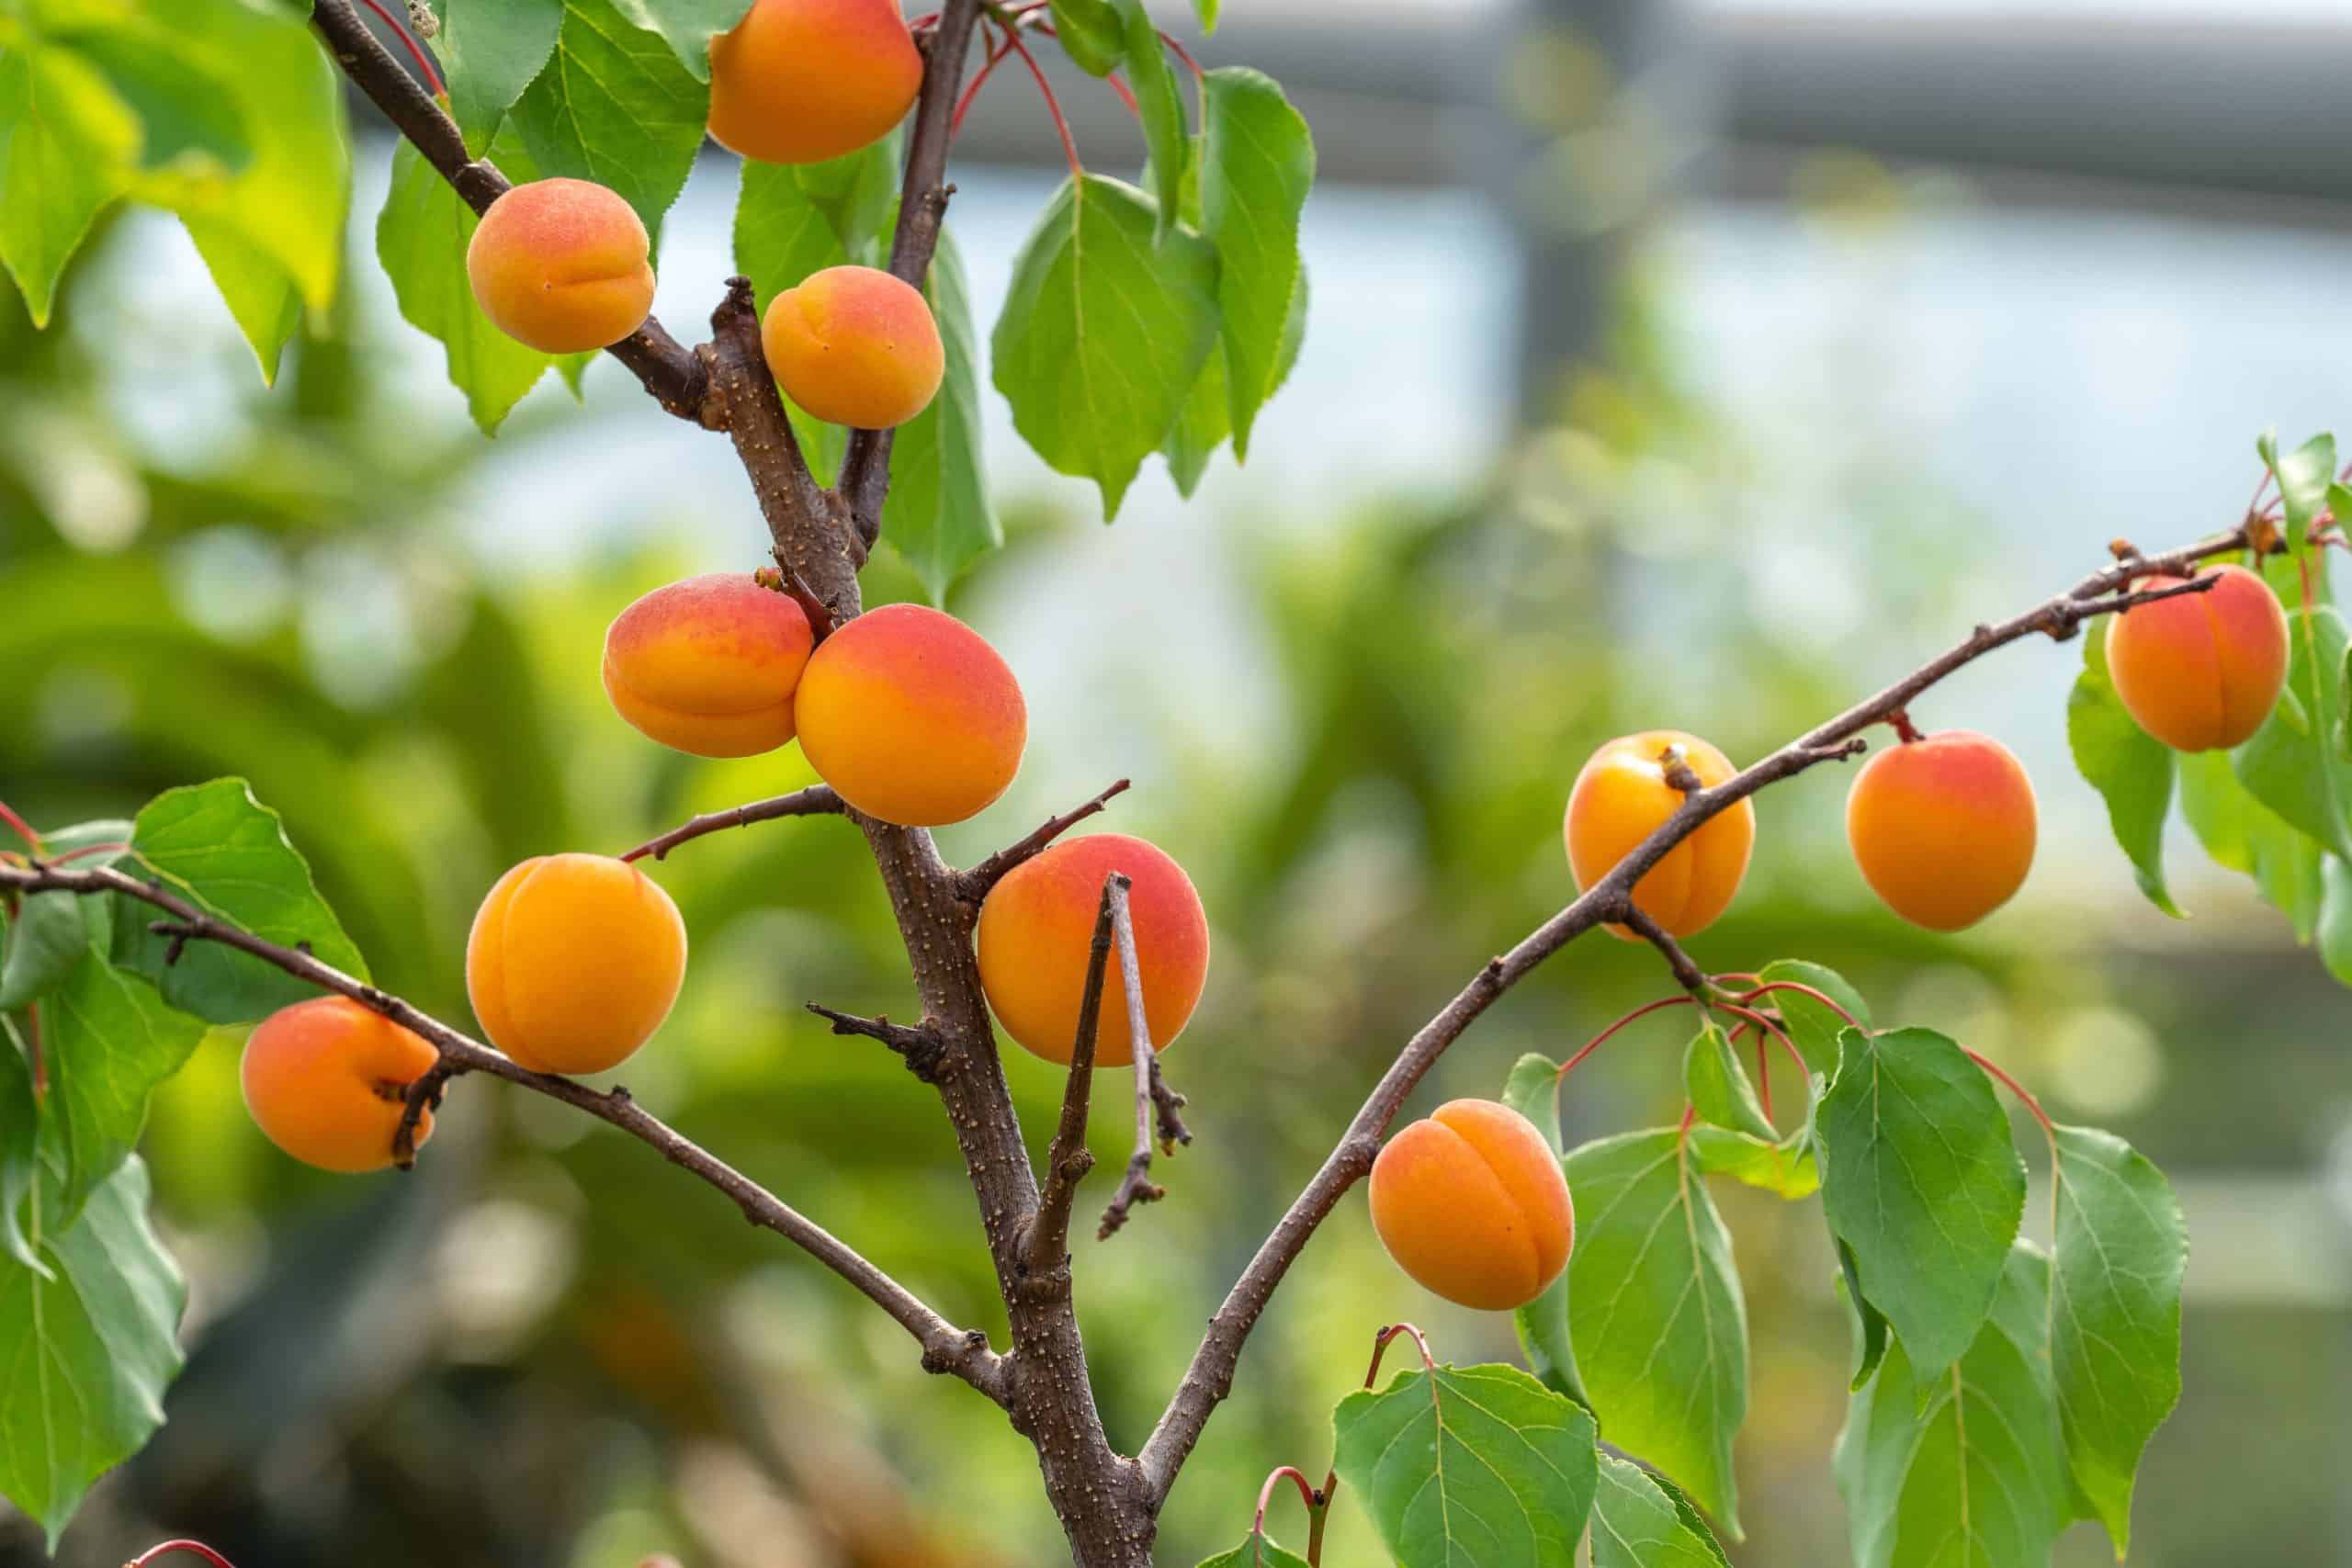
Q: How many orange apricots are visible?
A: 12